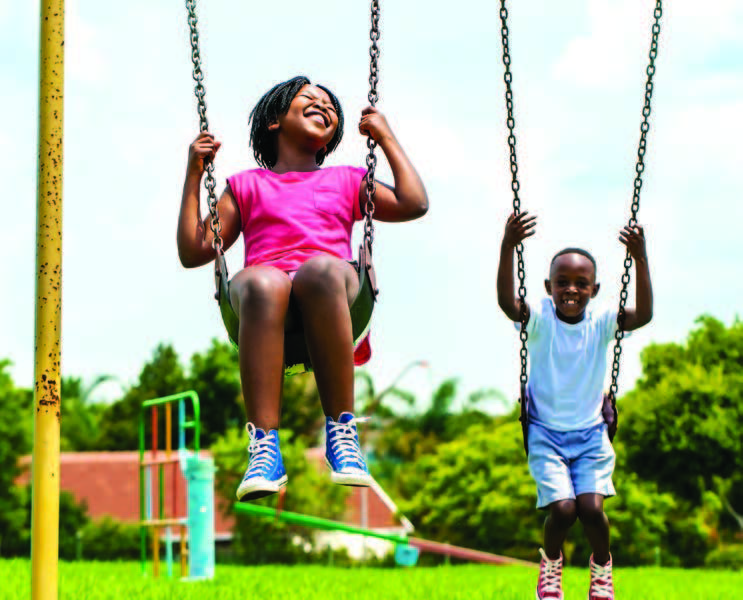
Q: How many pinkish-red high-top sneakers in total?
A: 2